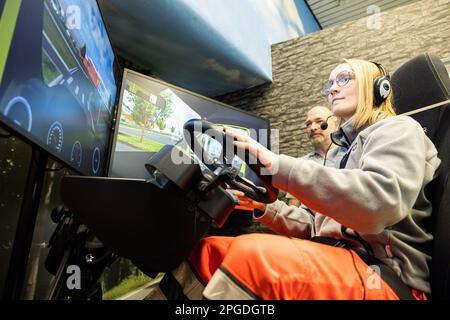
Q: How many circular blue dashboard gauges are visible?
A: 4